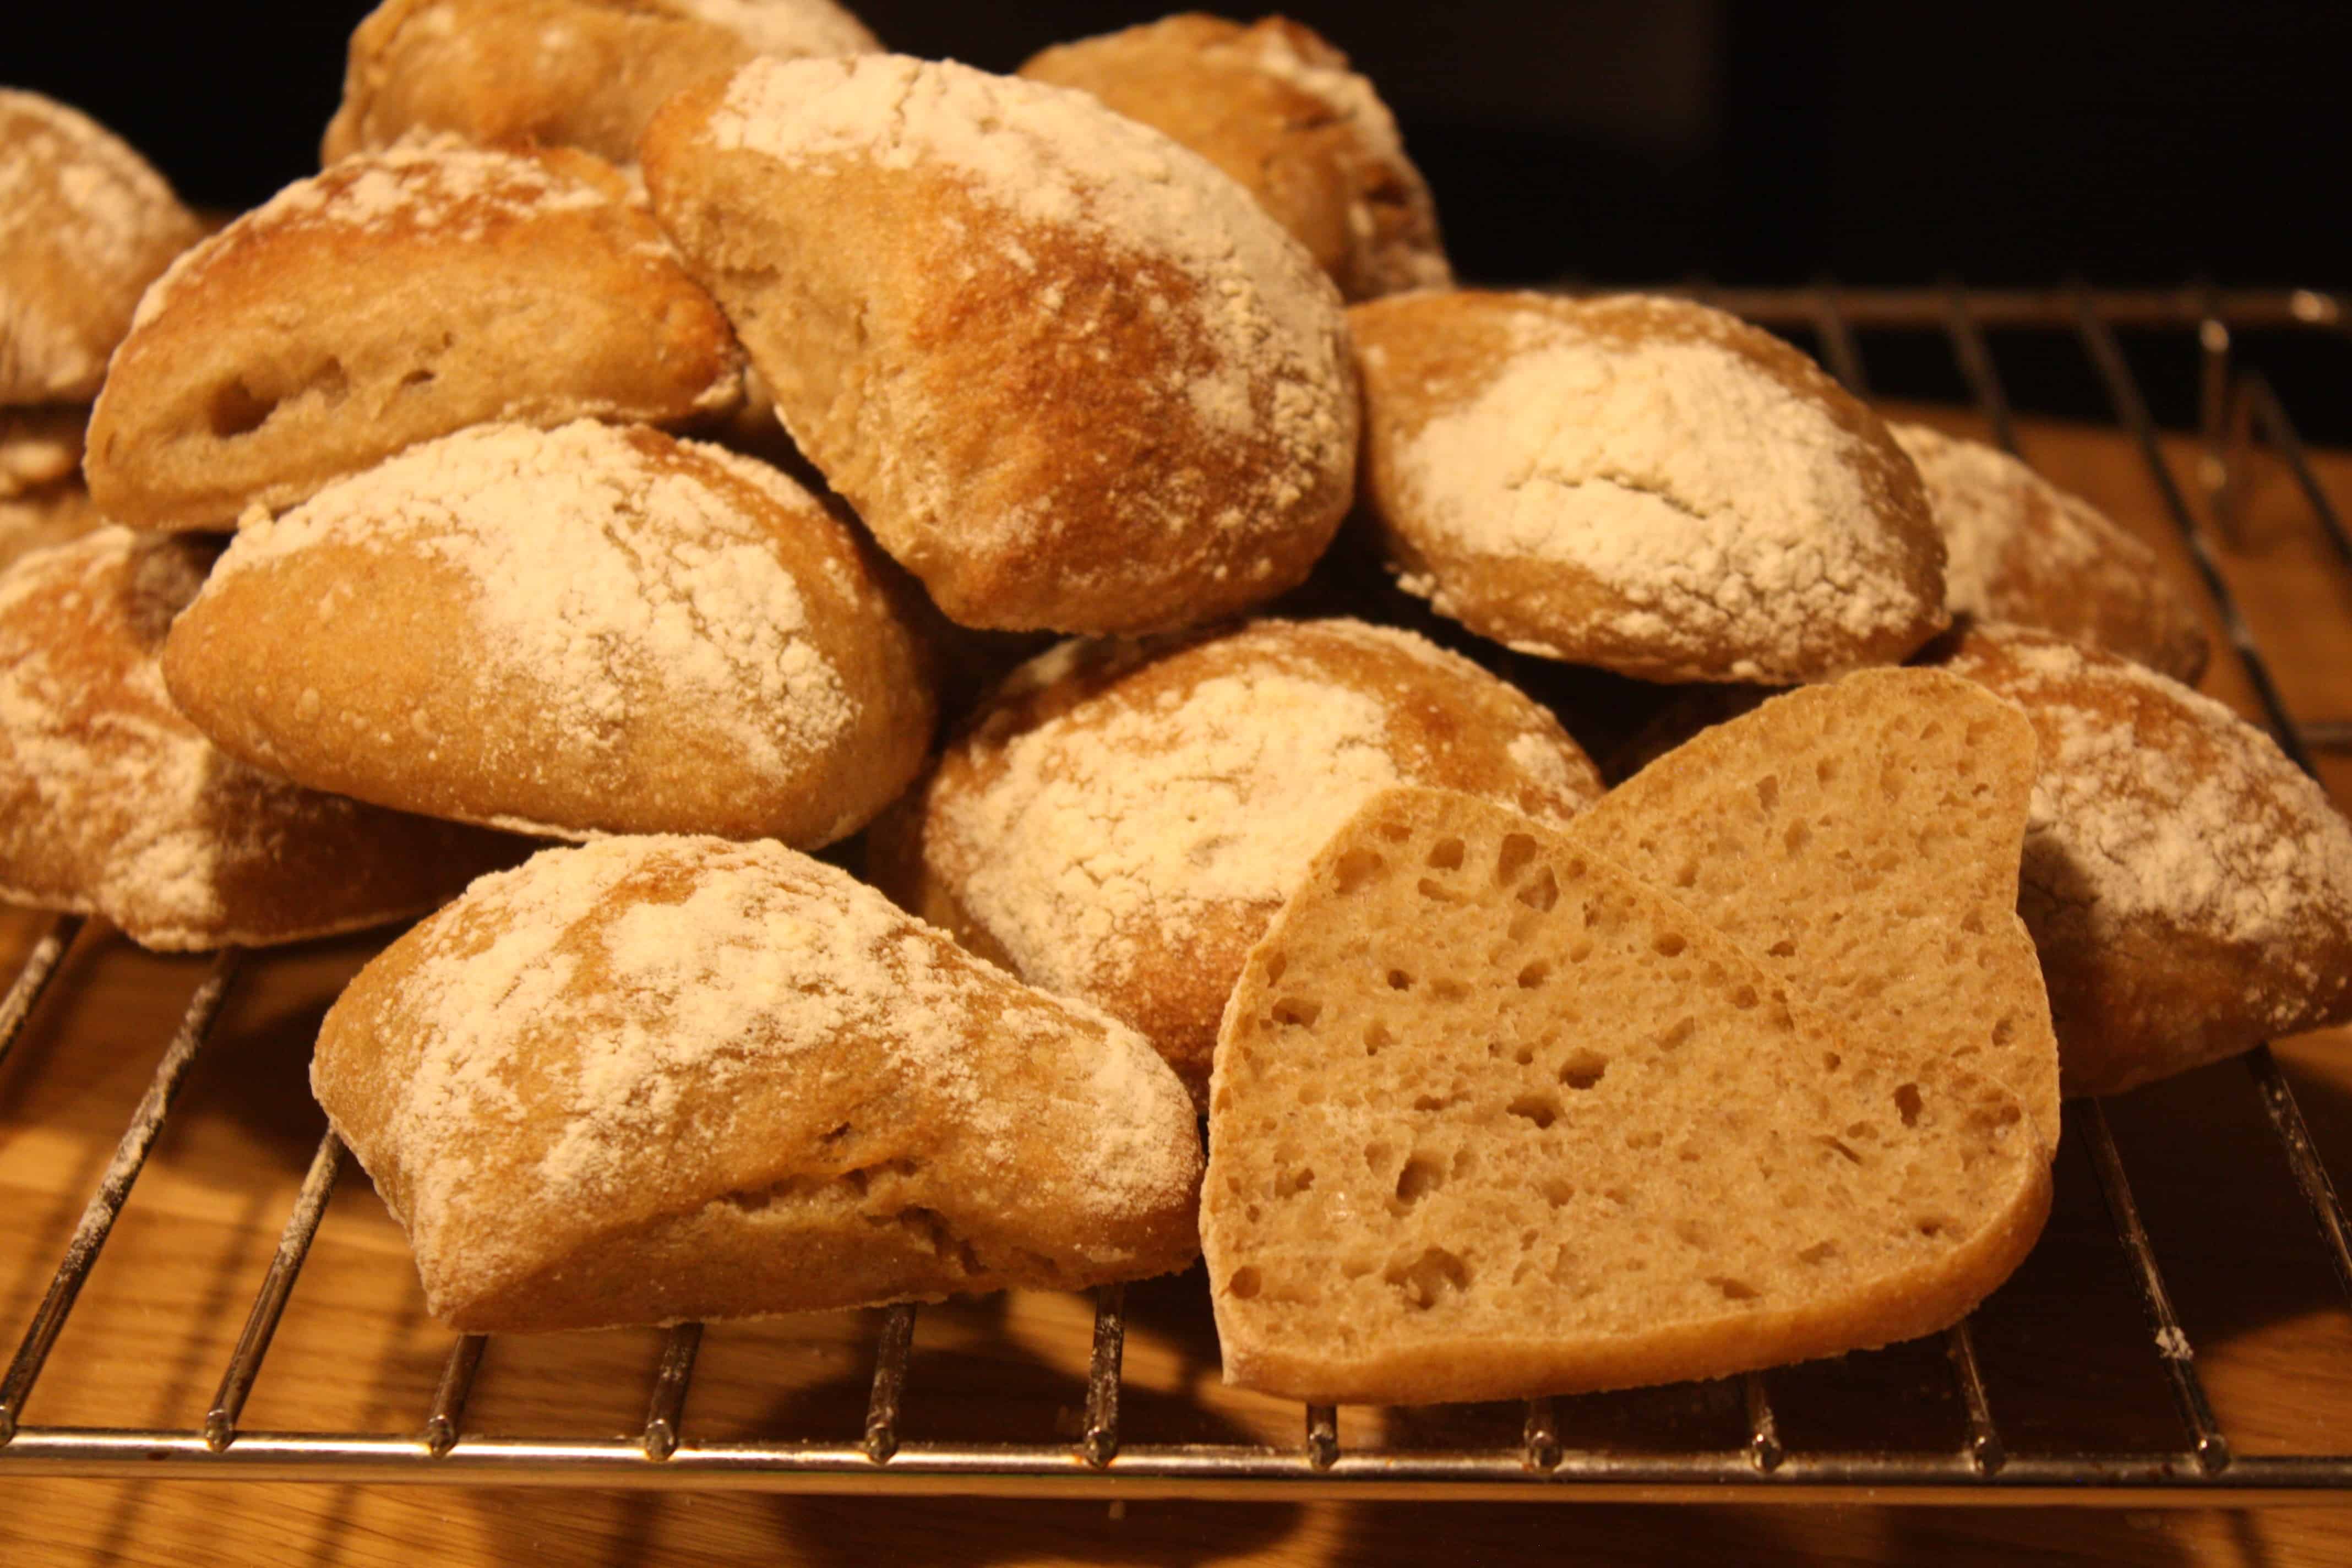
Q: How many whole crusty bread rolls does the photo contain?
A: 12